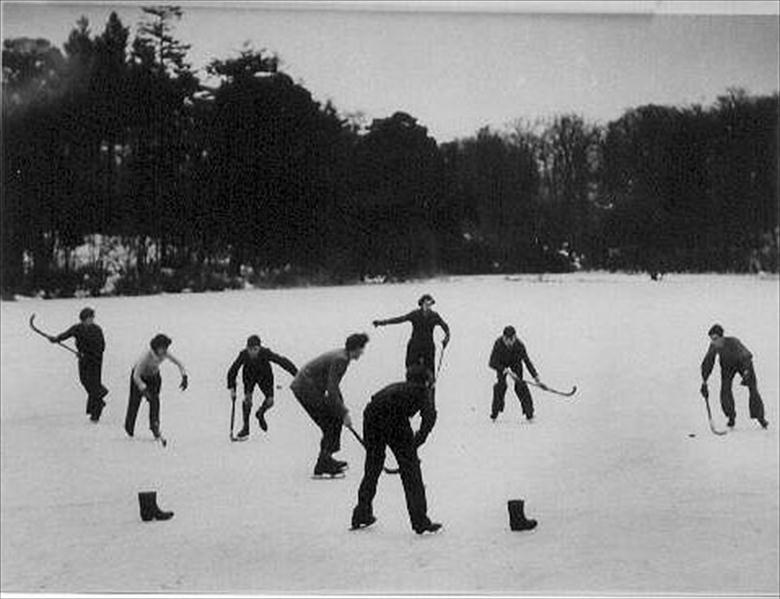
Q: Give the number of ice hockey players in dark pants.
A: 8